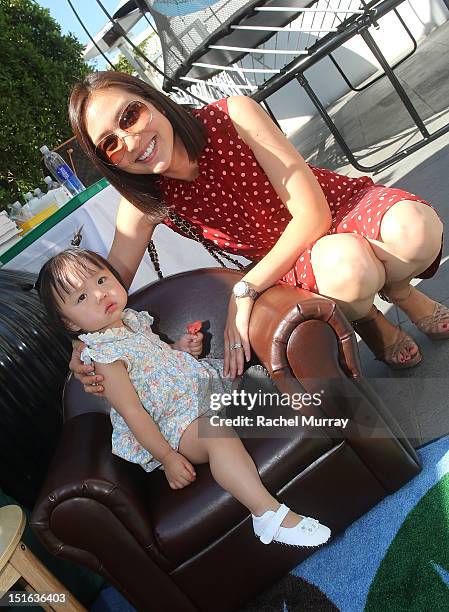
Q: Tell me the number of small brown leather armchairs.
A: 1